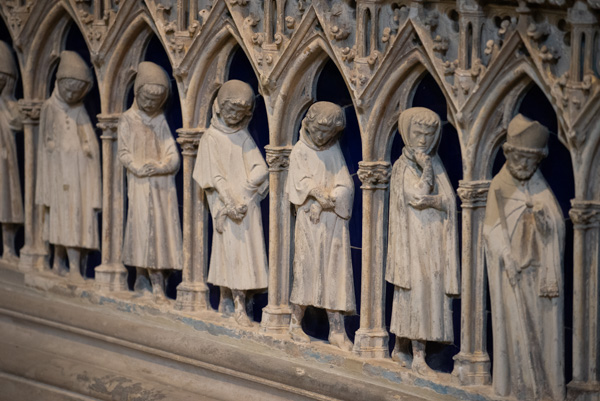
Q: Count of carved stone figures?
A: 7